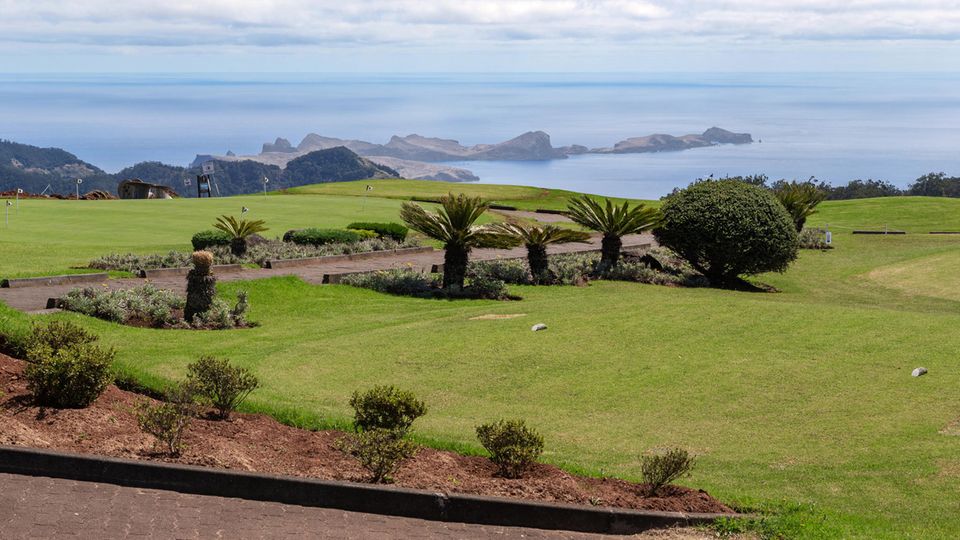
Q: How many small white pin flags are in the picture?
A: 6